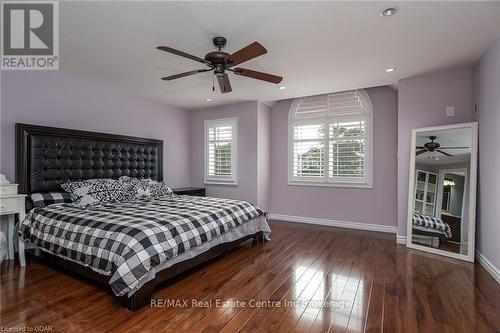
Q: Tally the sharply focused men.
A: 0